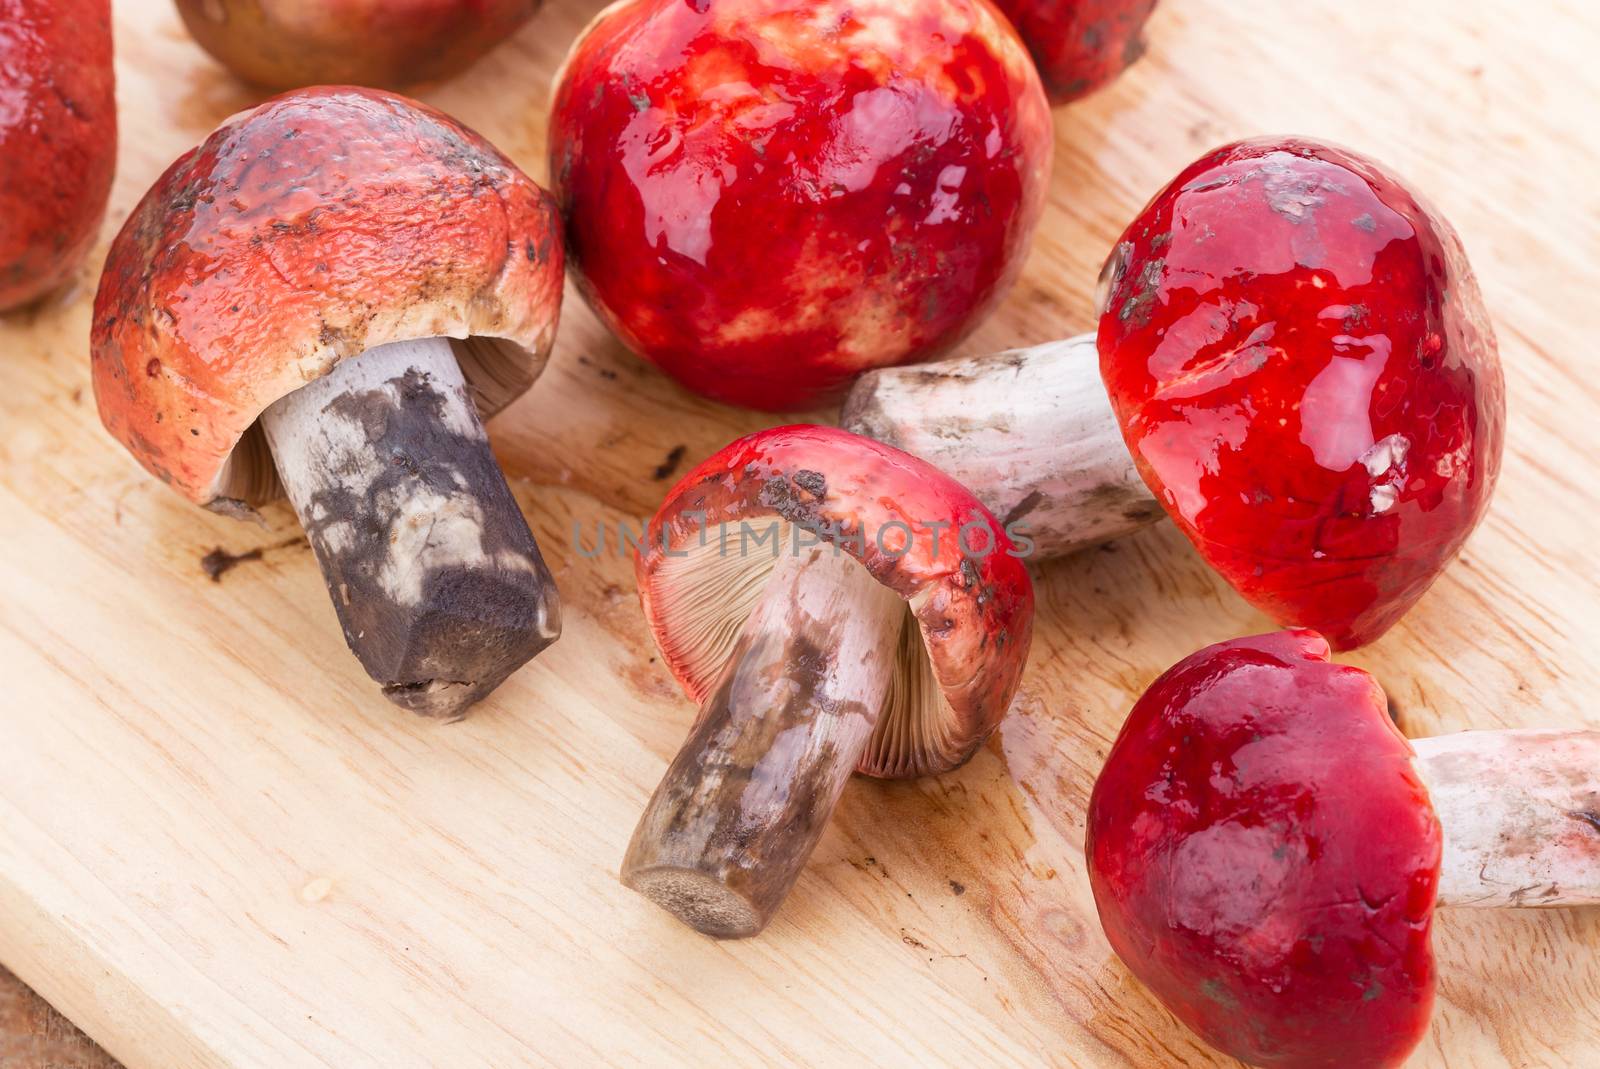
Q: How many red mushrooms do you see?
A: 8